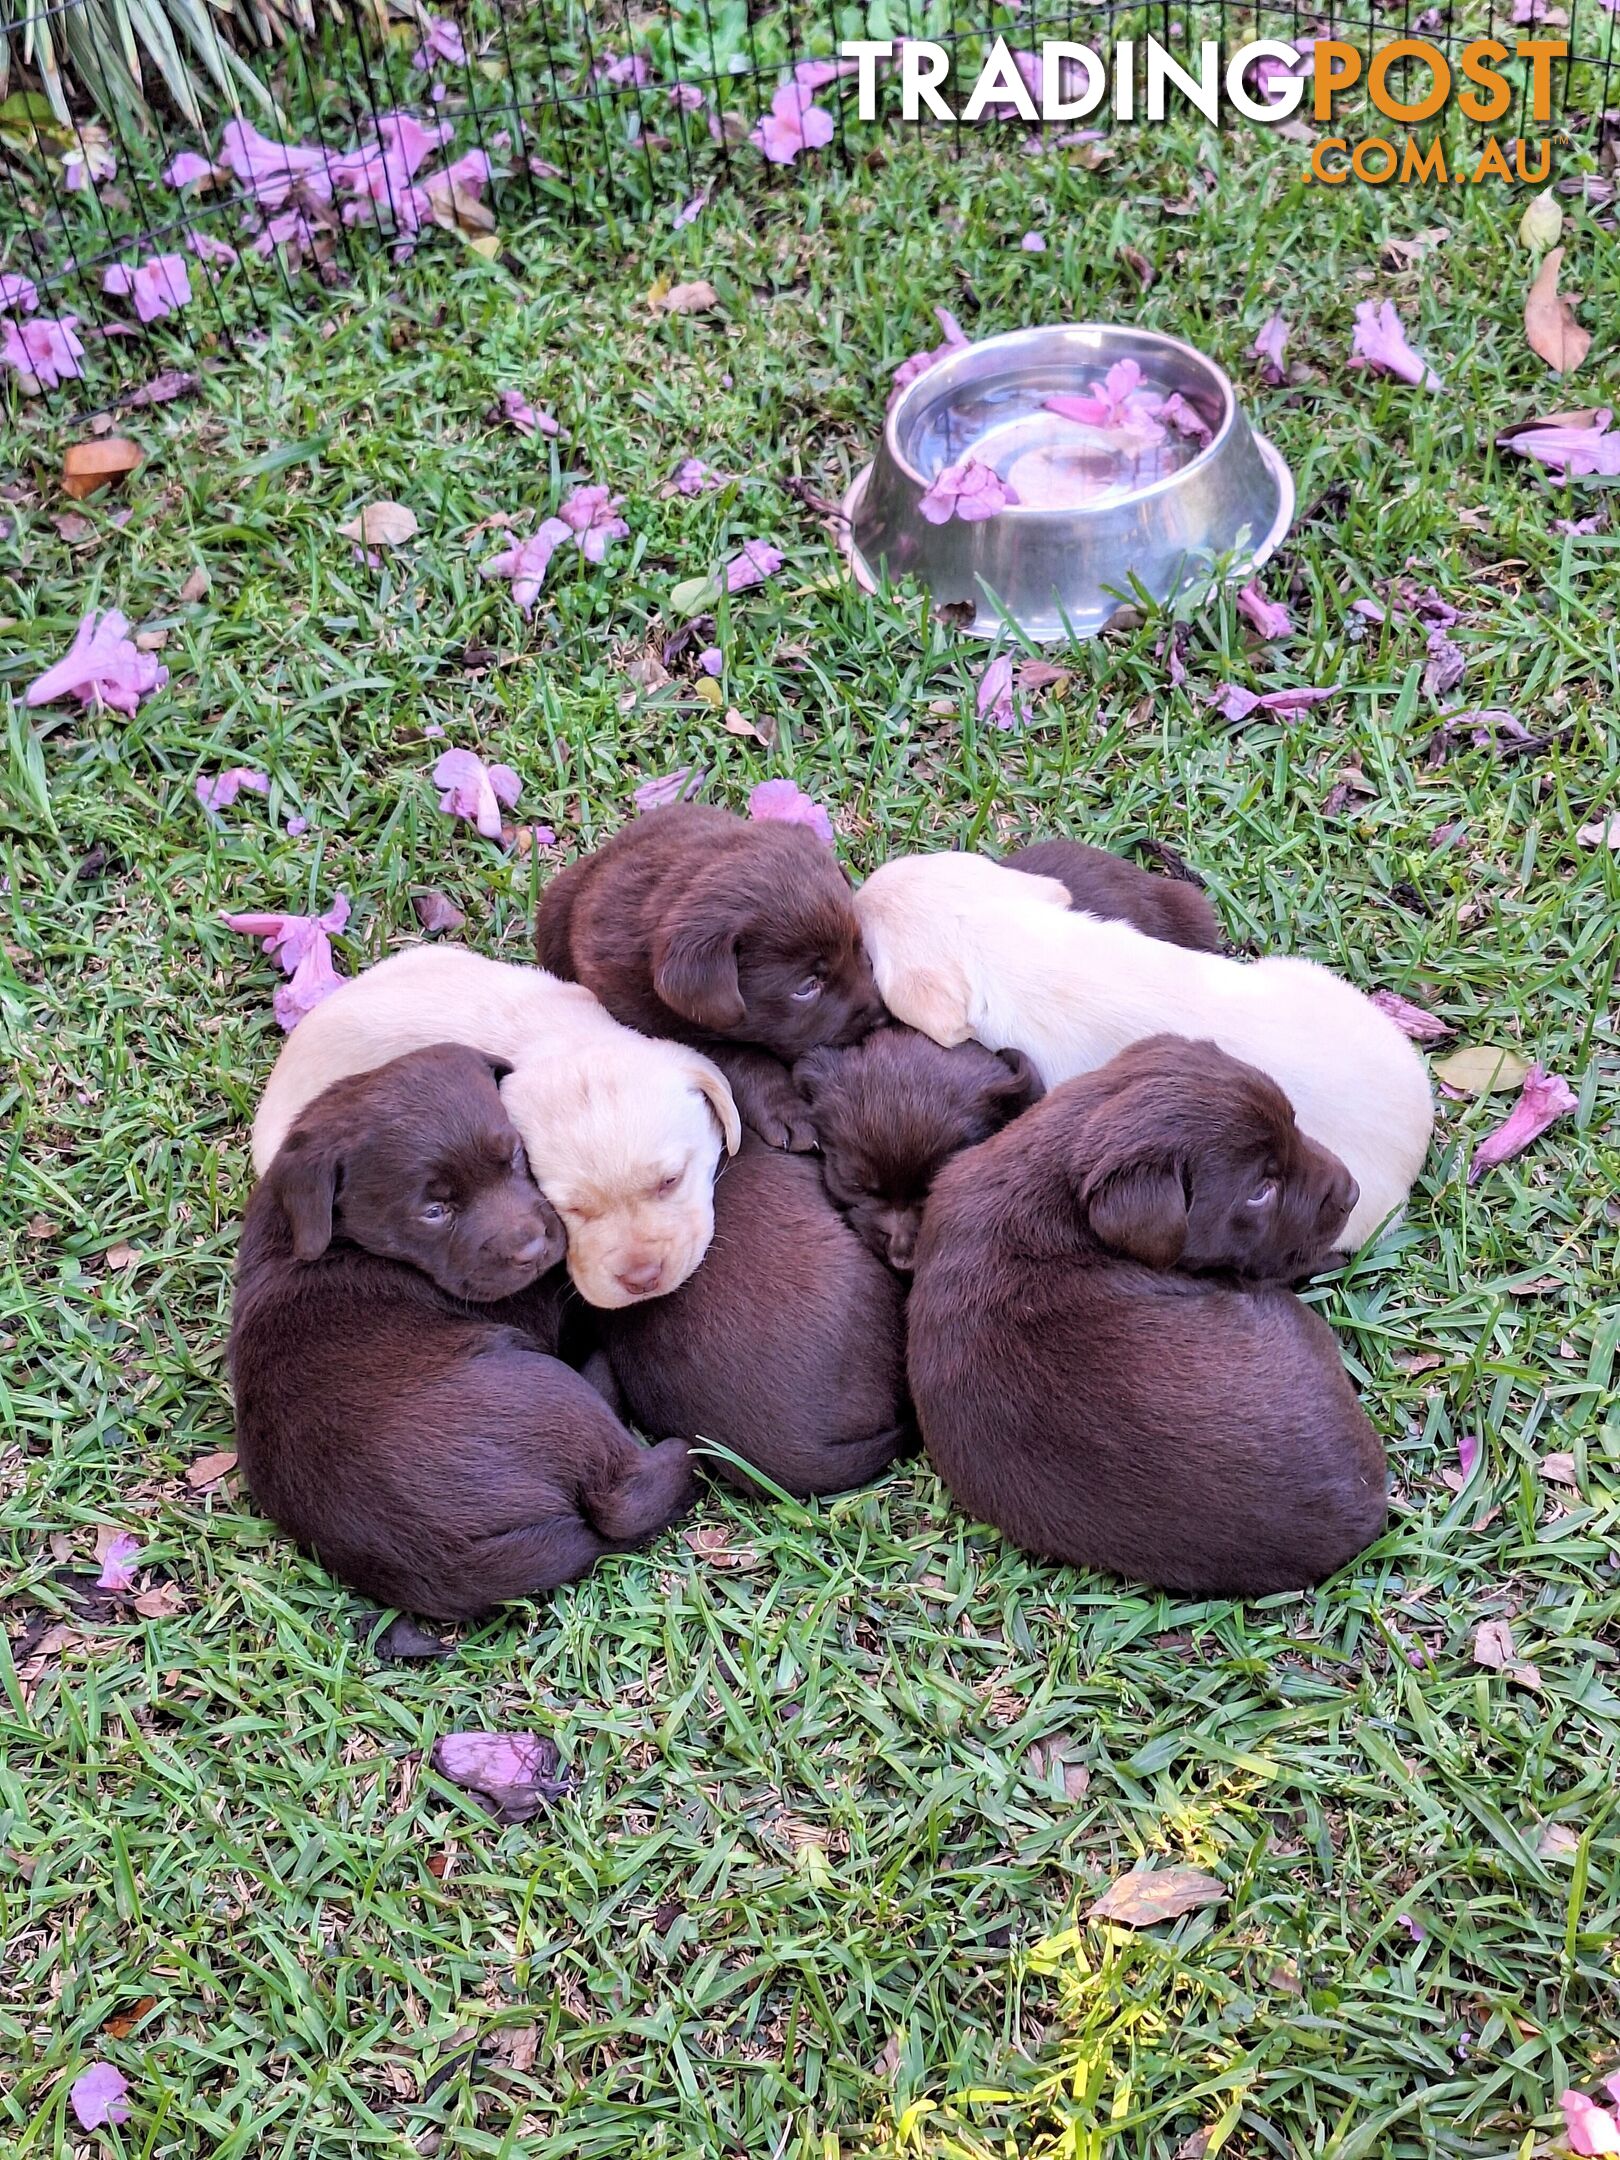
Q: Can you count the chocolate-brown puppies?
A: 5